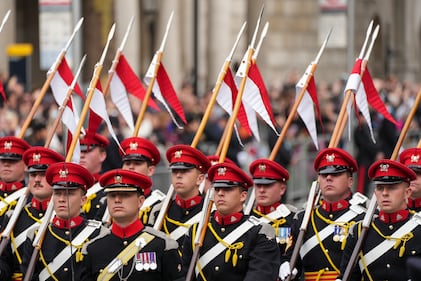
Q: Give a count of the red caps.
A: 13